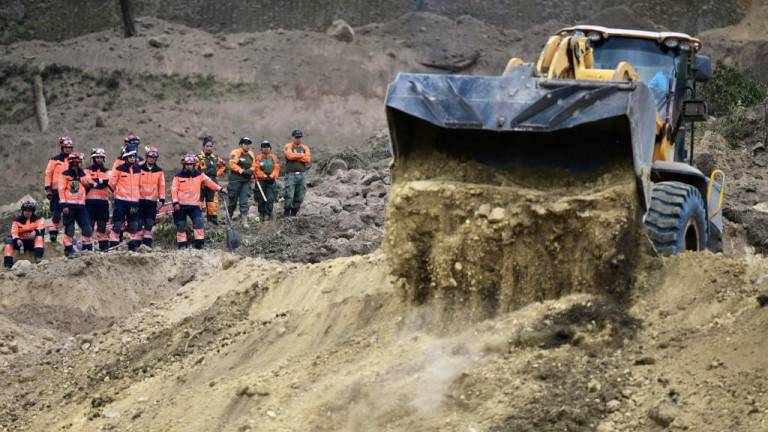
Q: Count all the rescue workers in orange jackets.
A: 12